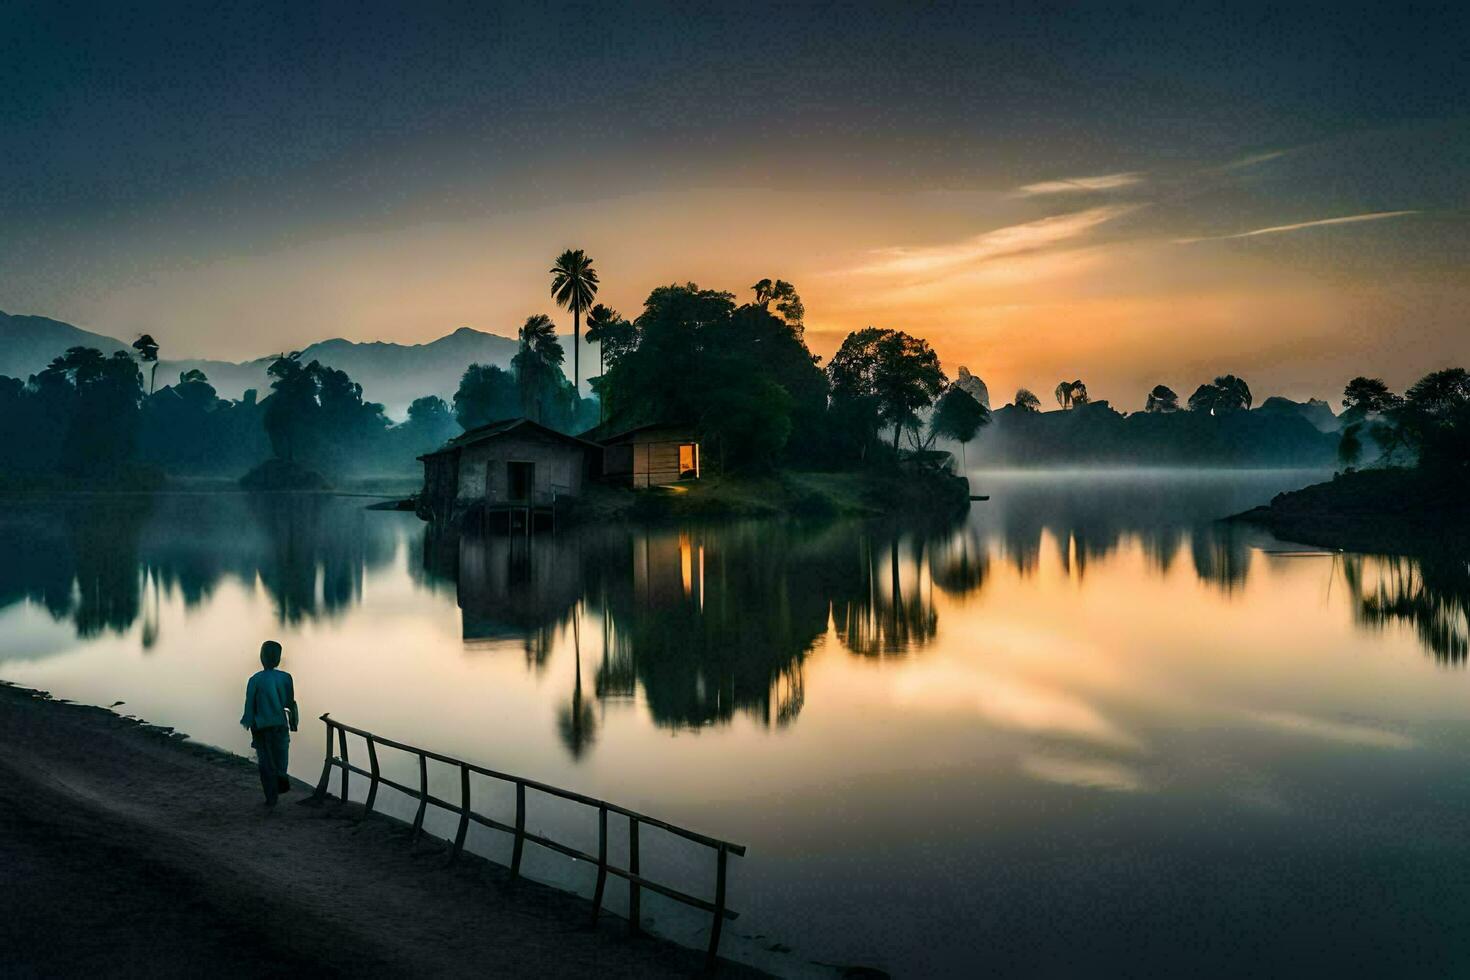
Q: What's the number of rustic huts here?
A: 2